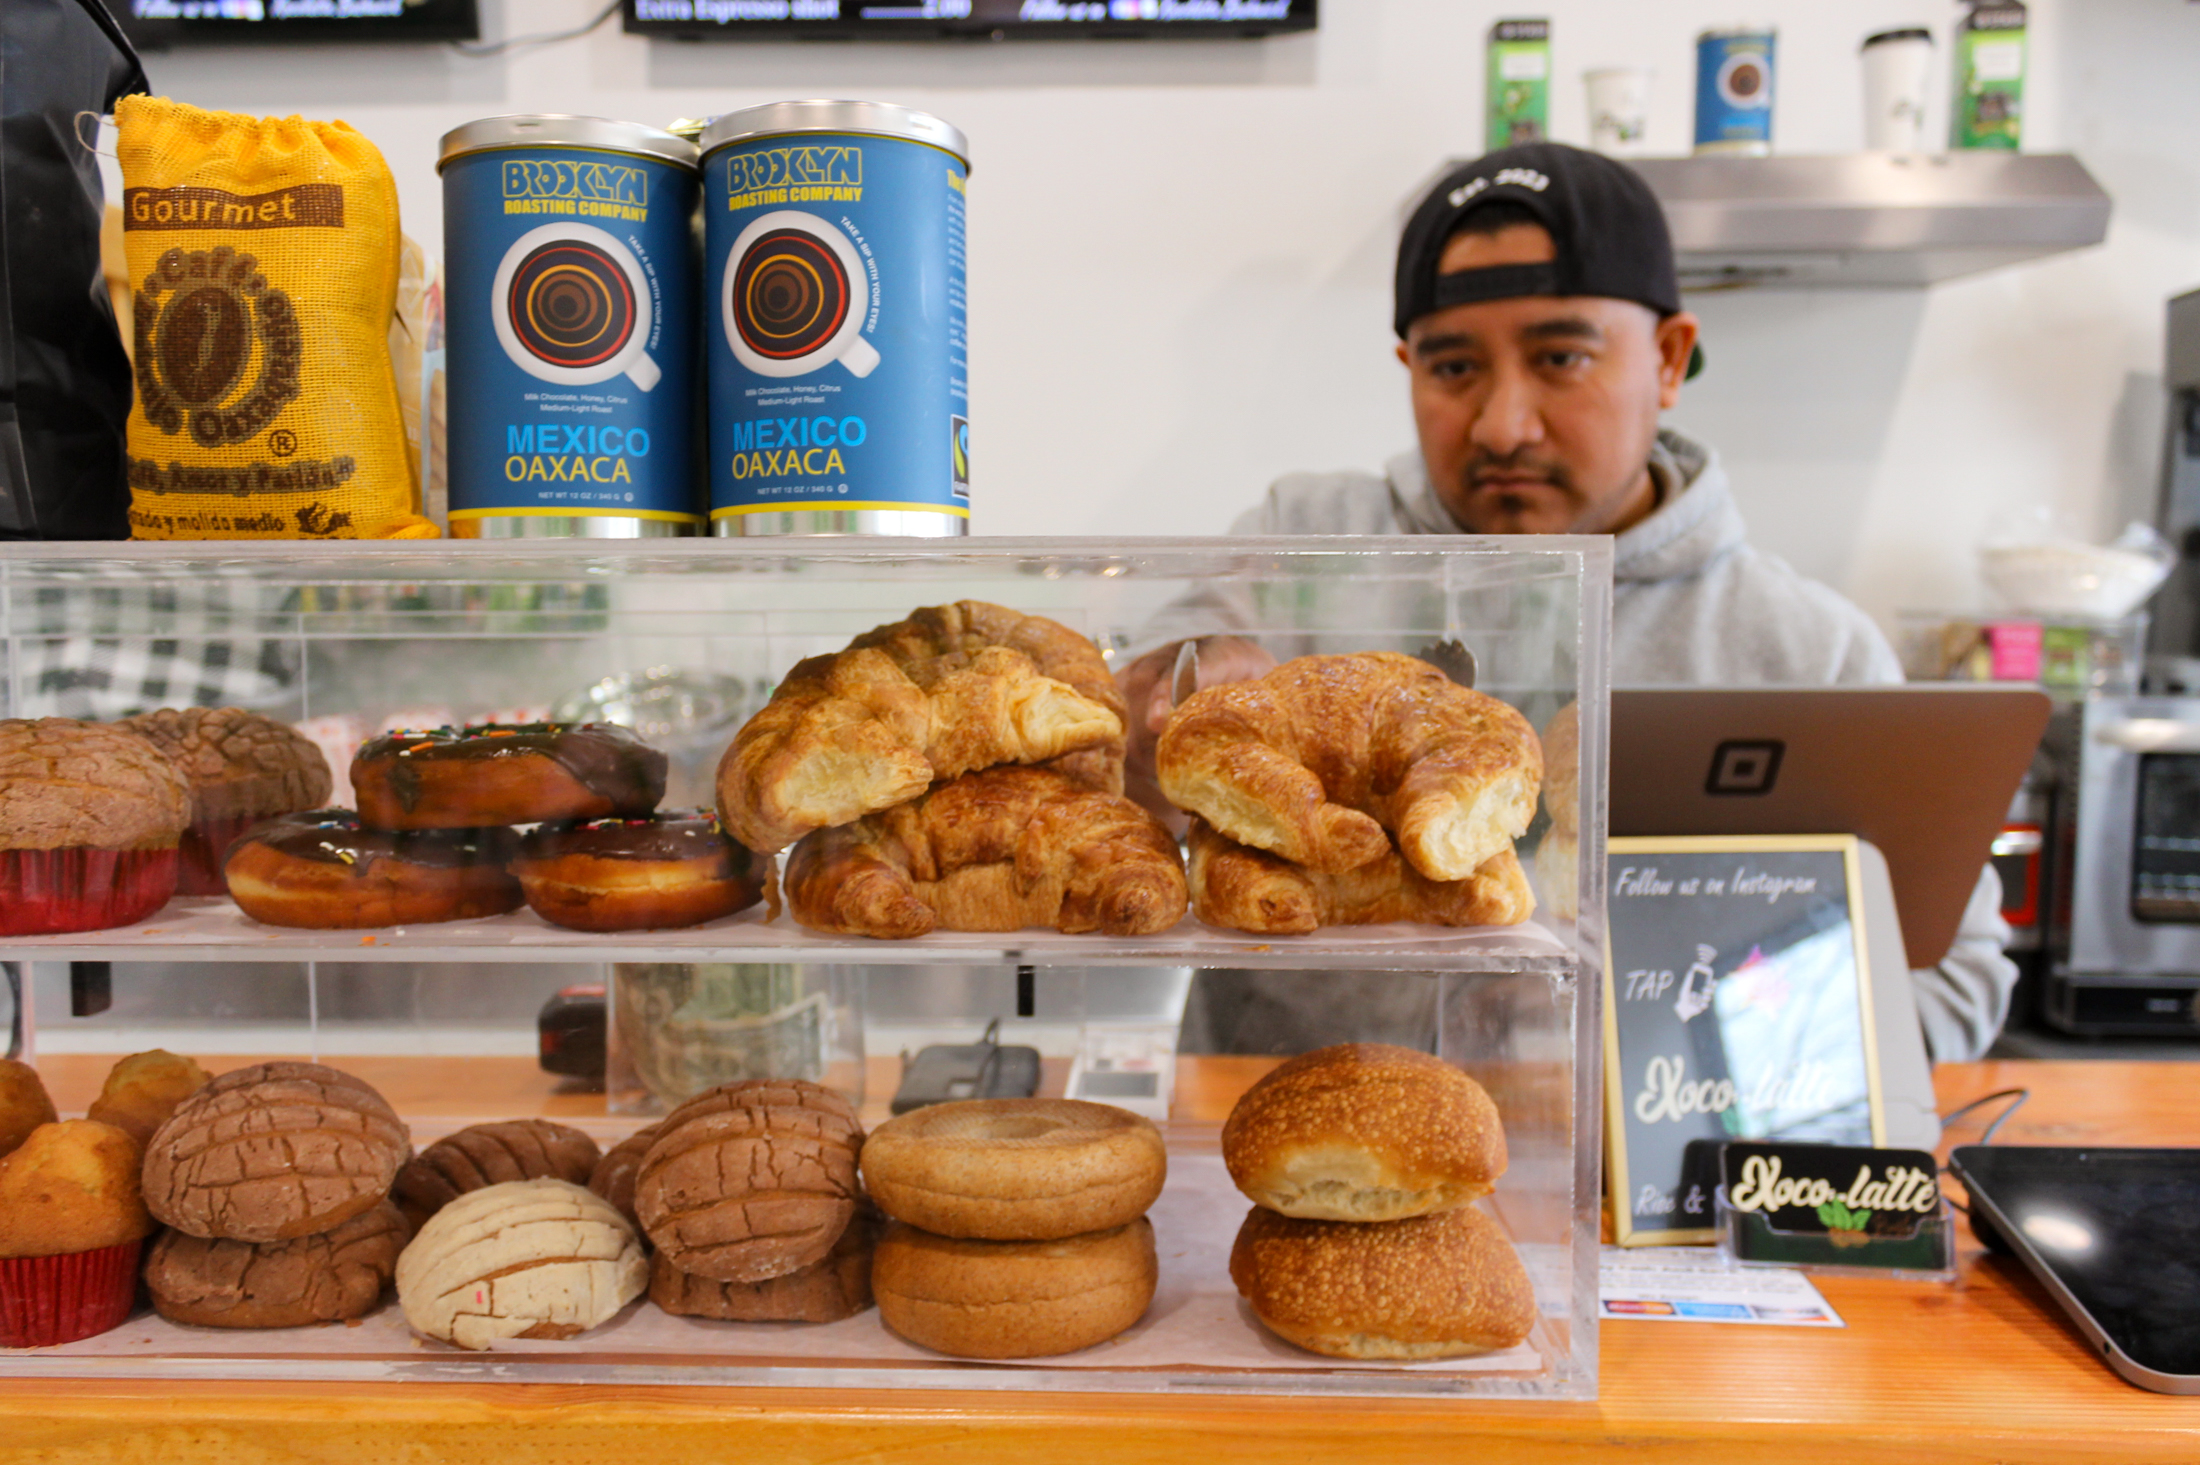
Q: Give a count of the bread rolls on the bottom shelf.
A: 2